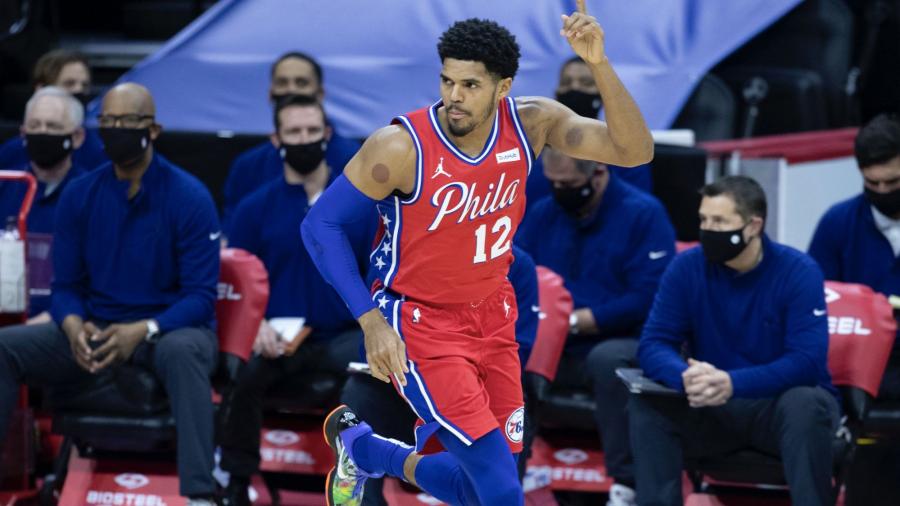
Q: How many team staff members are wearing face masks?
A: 9